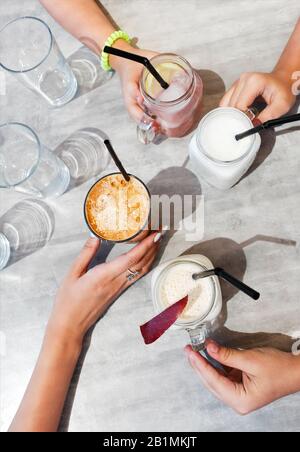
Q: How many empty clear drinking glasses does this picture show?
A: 3